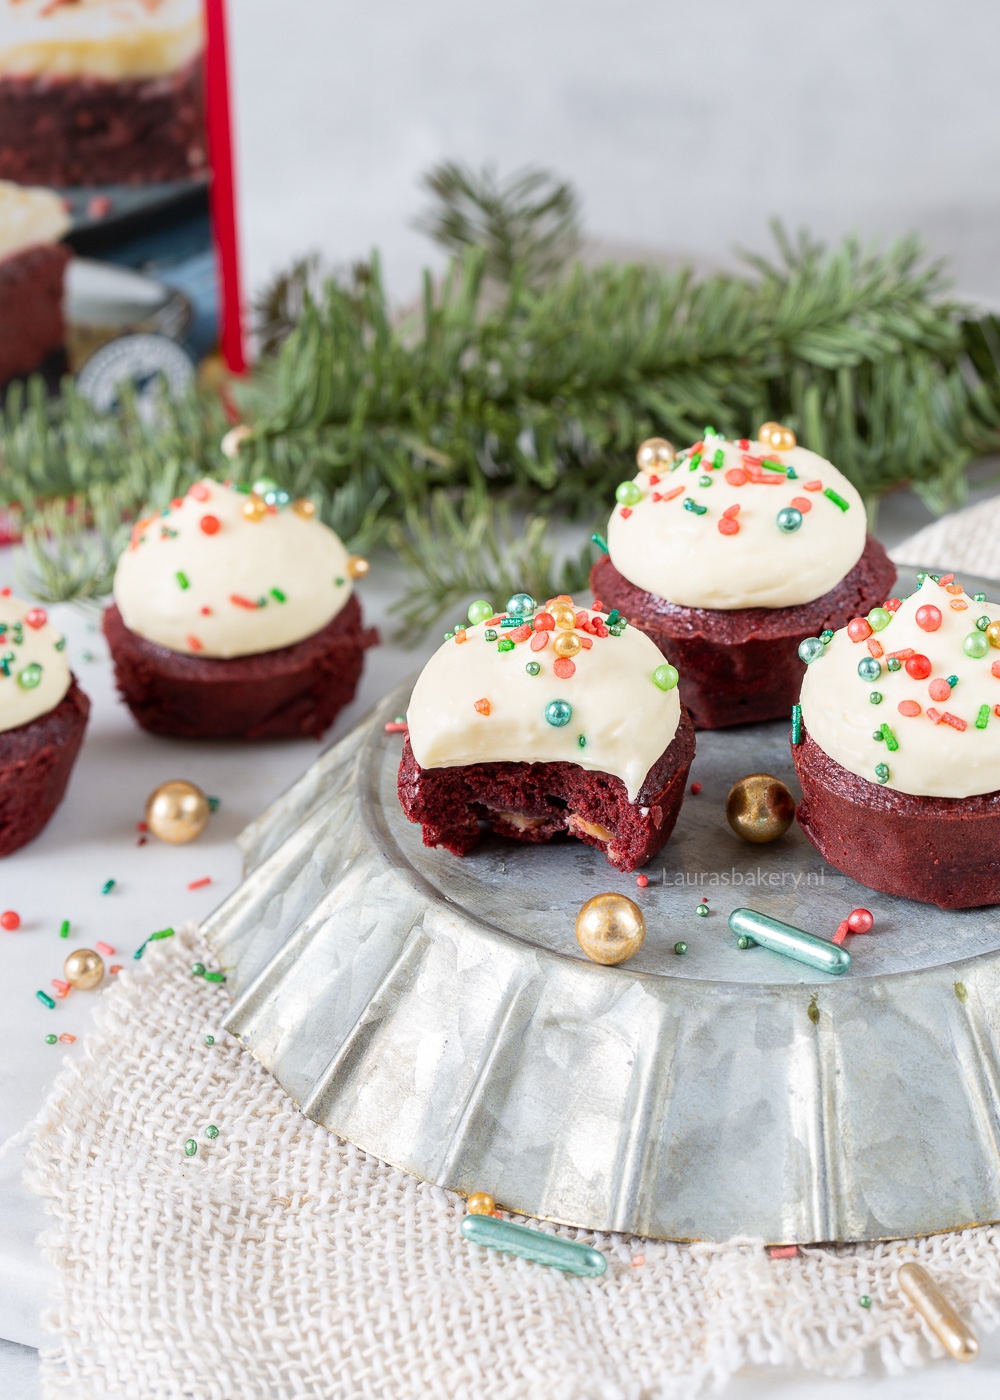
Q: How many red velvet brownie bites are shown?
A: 5